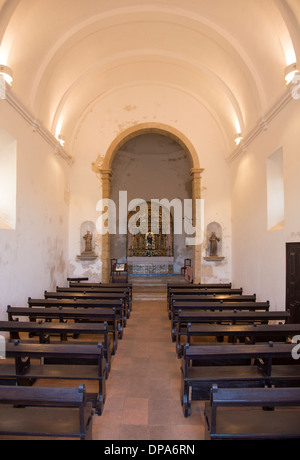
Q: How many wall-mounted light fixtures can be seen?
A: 4